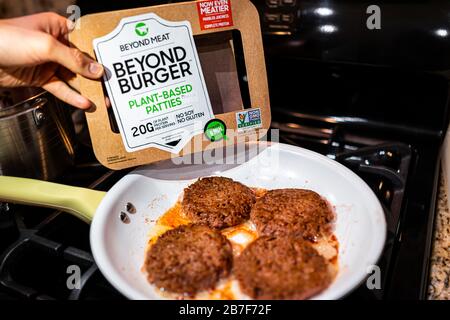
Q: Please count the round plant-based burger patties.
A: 4